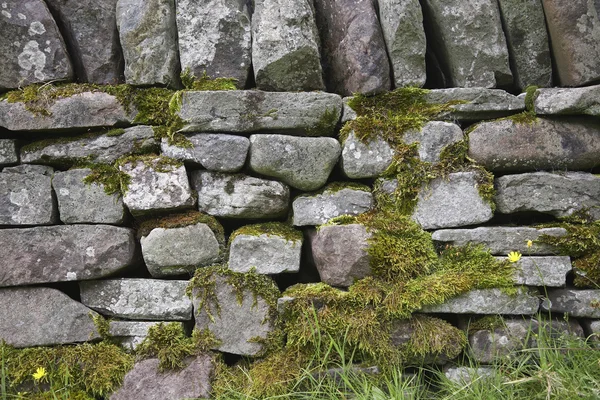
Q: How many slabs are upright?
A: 10